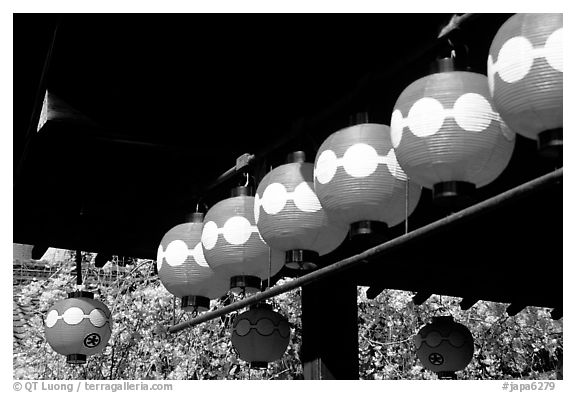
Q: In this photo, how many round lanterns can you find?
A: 9